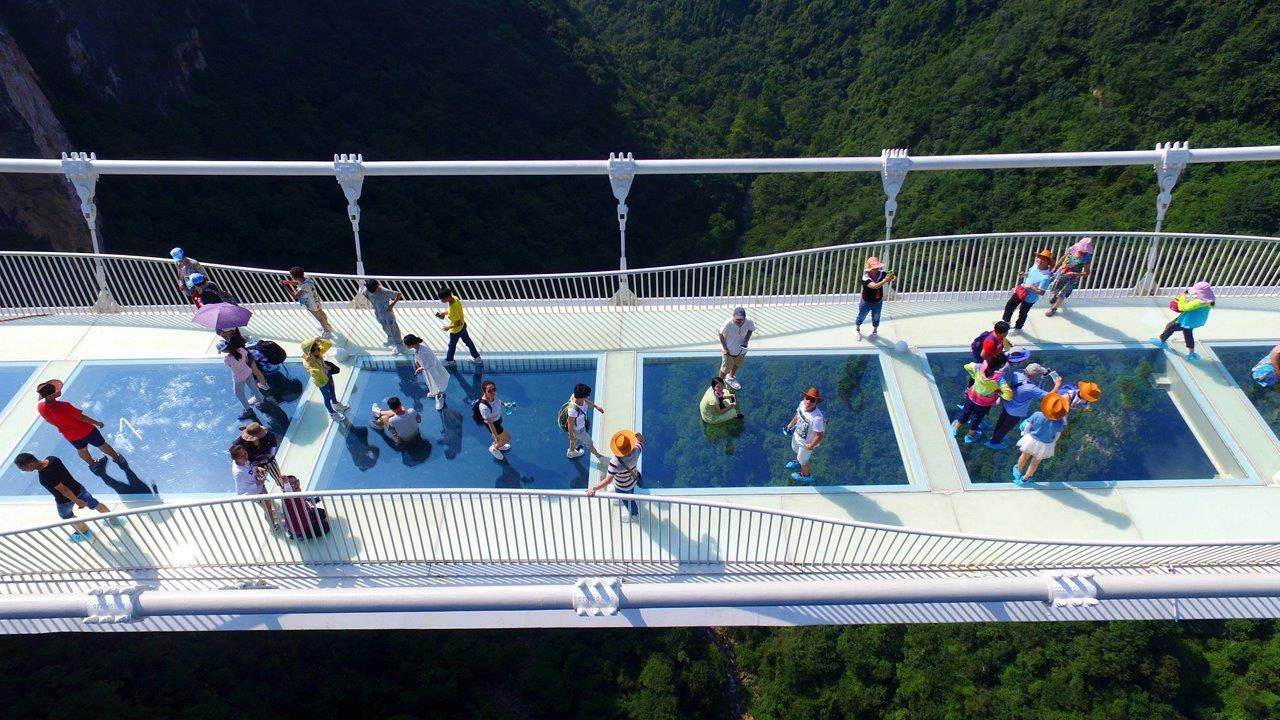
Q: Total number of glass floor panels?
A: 6